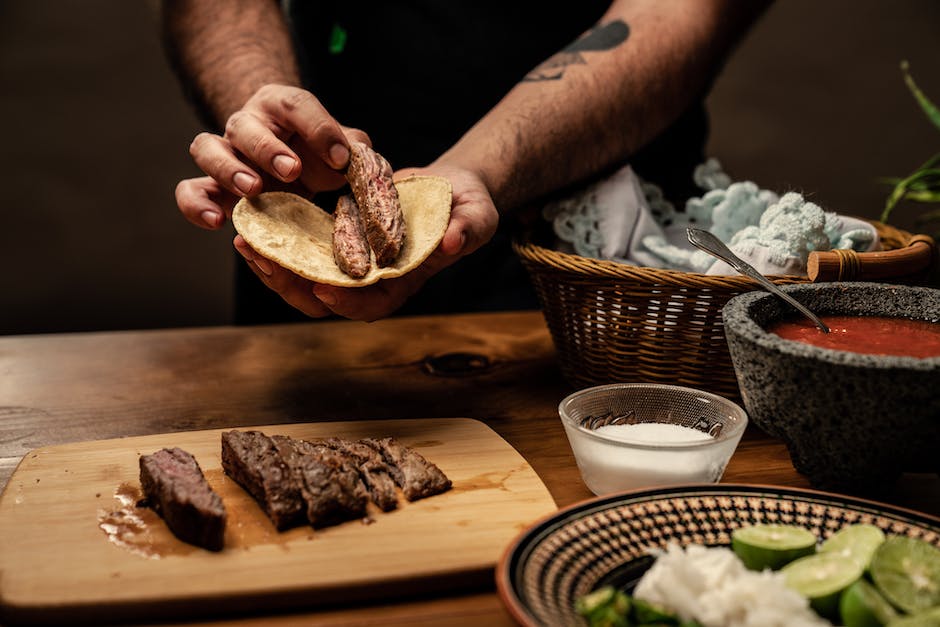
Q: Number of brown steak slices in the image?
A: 7